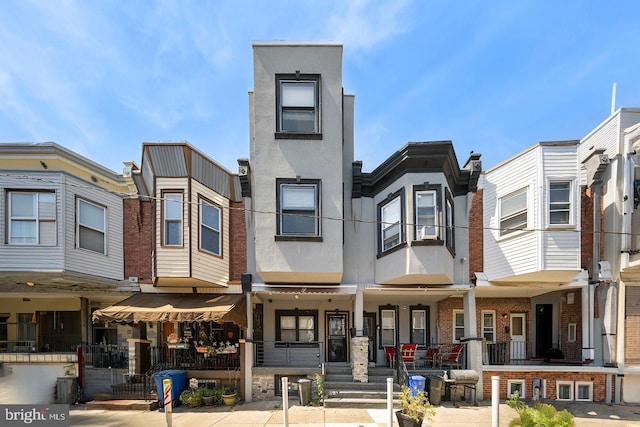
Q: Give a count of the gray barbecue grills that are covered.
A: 1